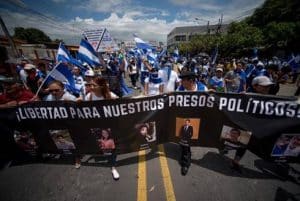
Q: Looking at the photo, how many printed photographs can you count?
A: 7